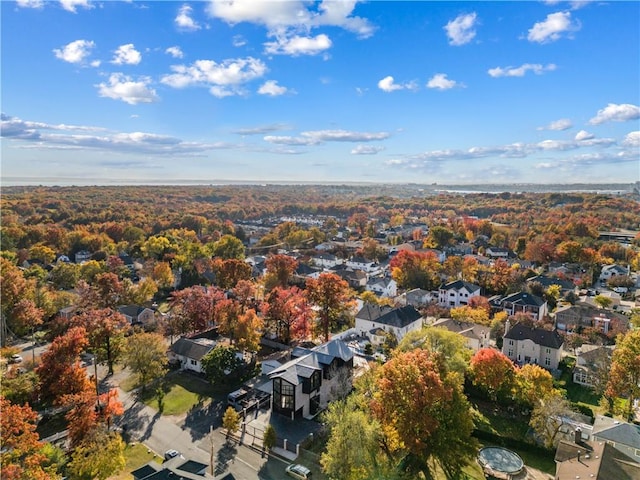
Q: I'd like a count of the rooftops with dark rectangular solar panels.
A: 1